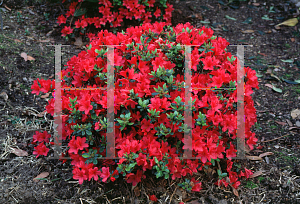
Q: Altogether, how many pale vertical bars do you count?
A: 4